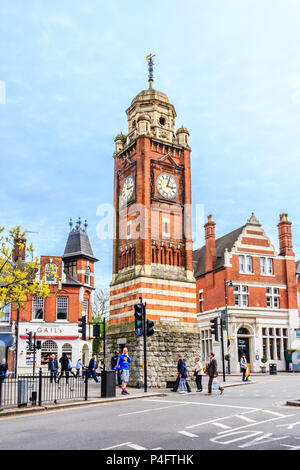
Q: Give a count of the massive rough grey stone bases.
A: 1